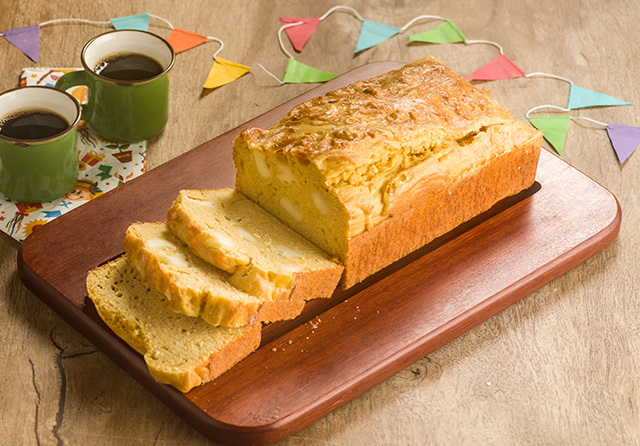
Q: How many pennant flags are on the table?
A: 12